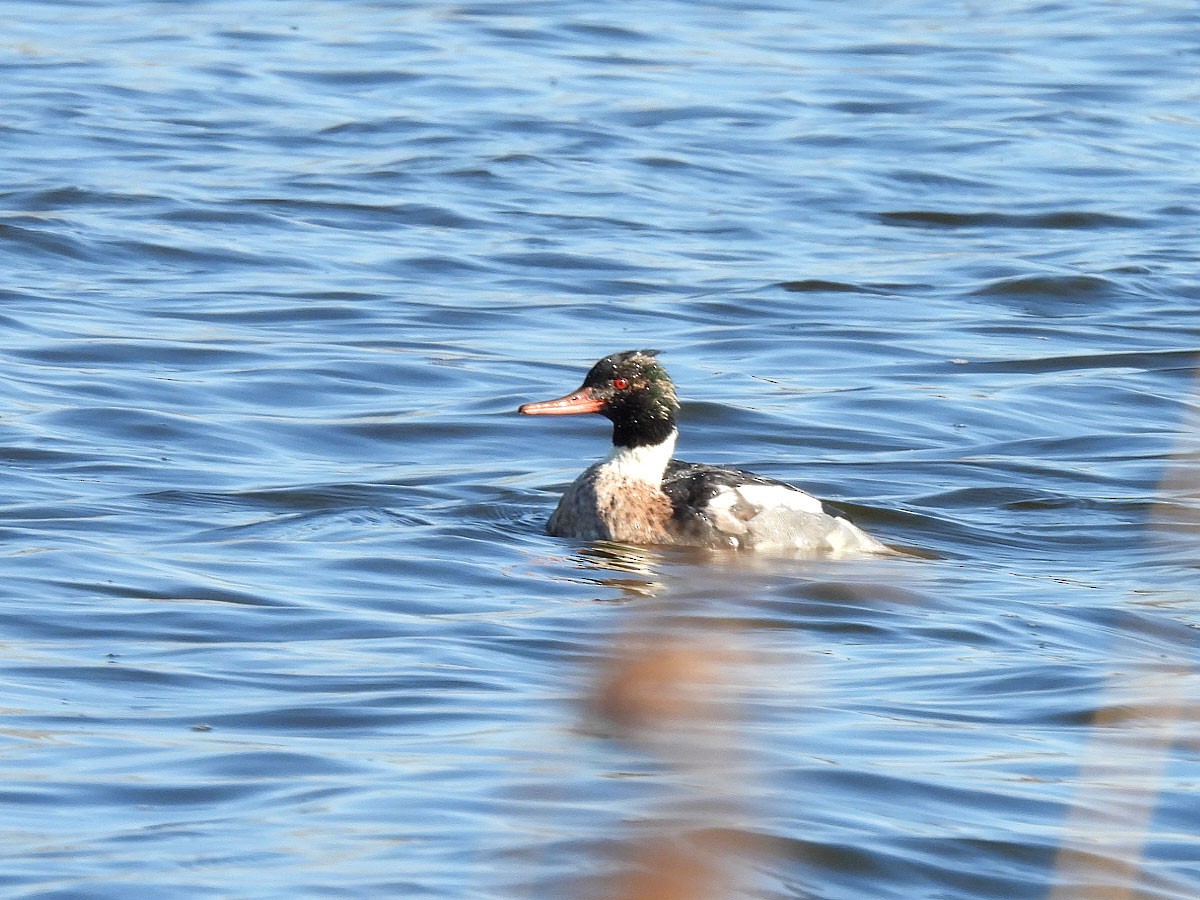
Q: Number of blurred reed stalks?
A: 2